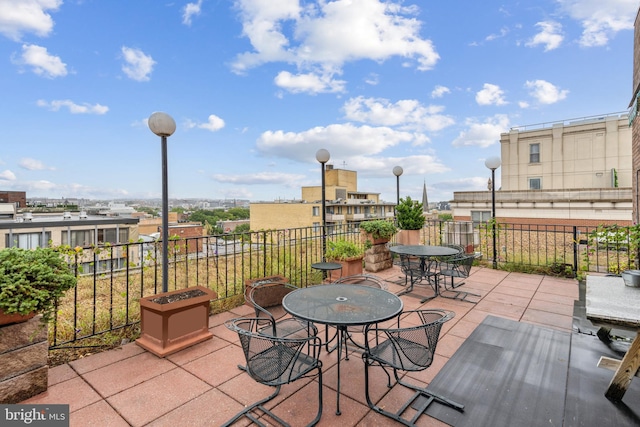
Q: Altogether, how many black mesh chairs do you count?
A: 8